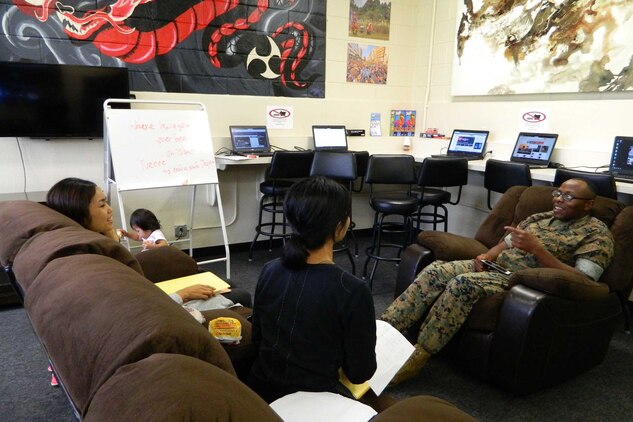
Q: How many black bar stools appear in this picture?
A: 7